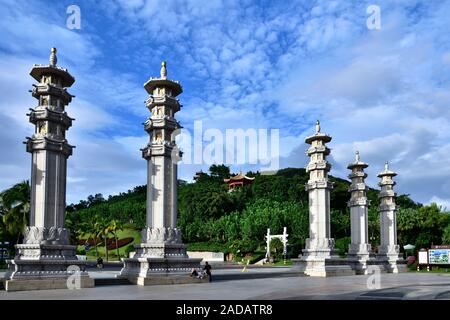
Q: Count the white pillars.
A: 5